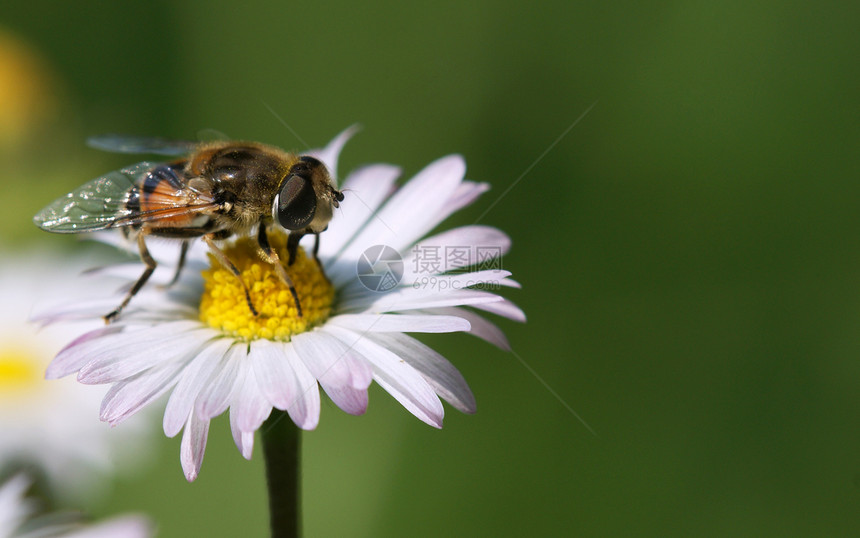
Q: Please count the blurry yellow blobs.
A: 2